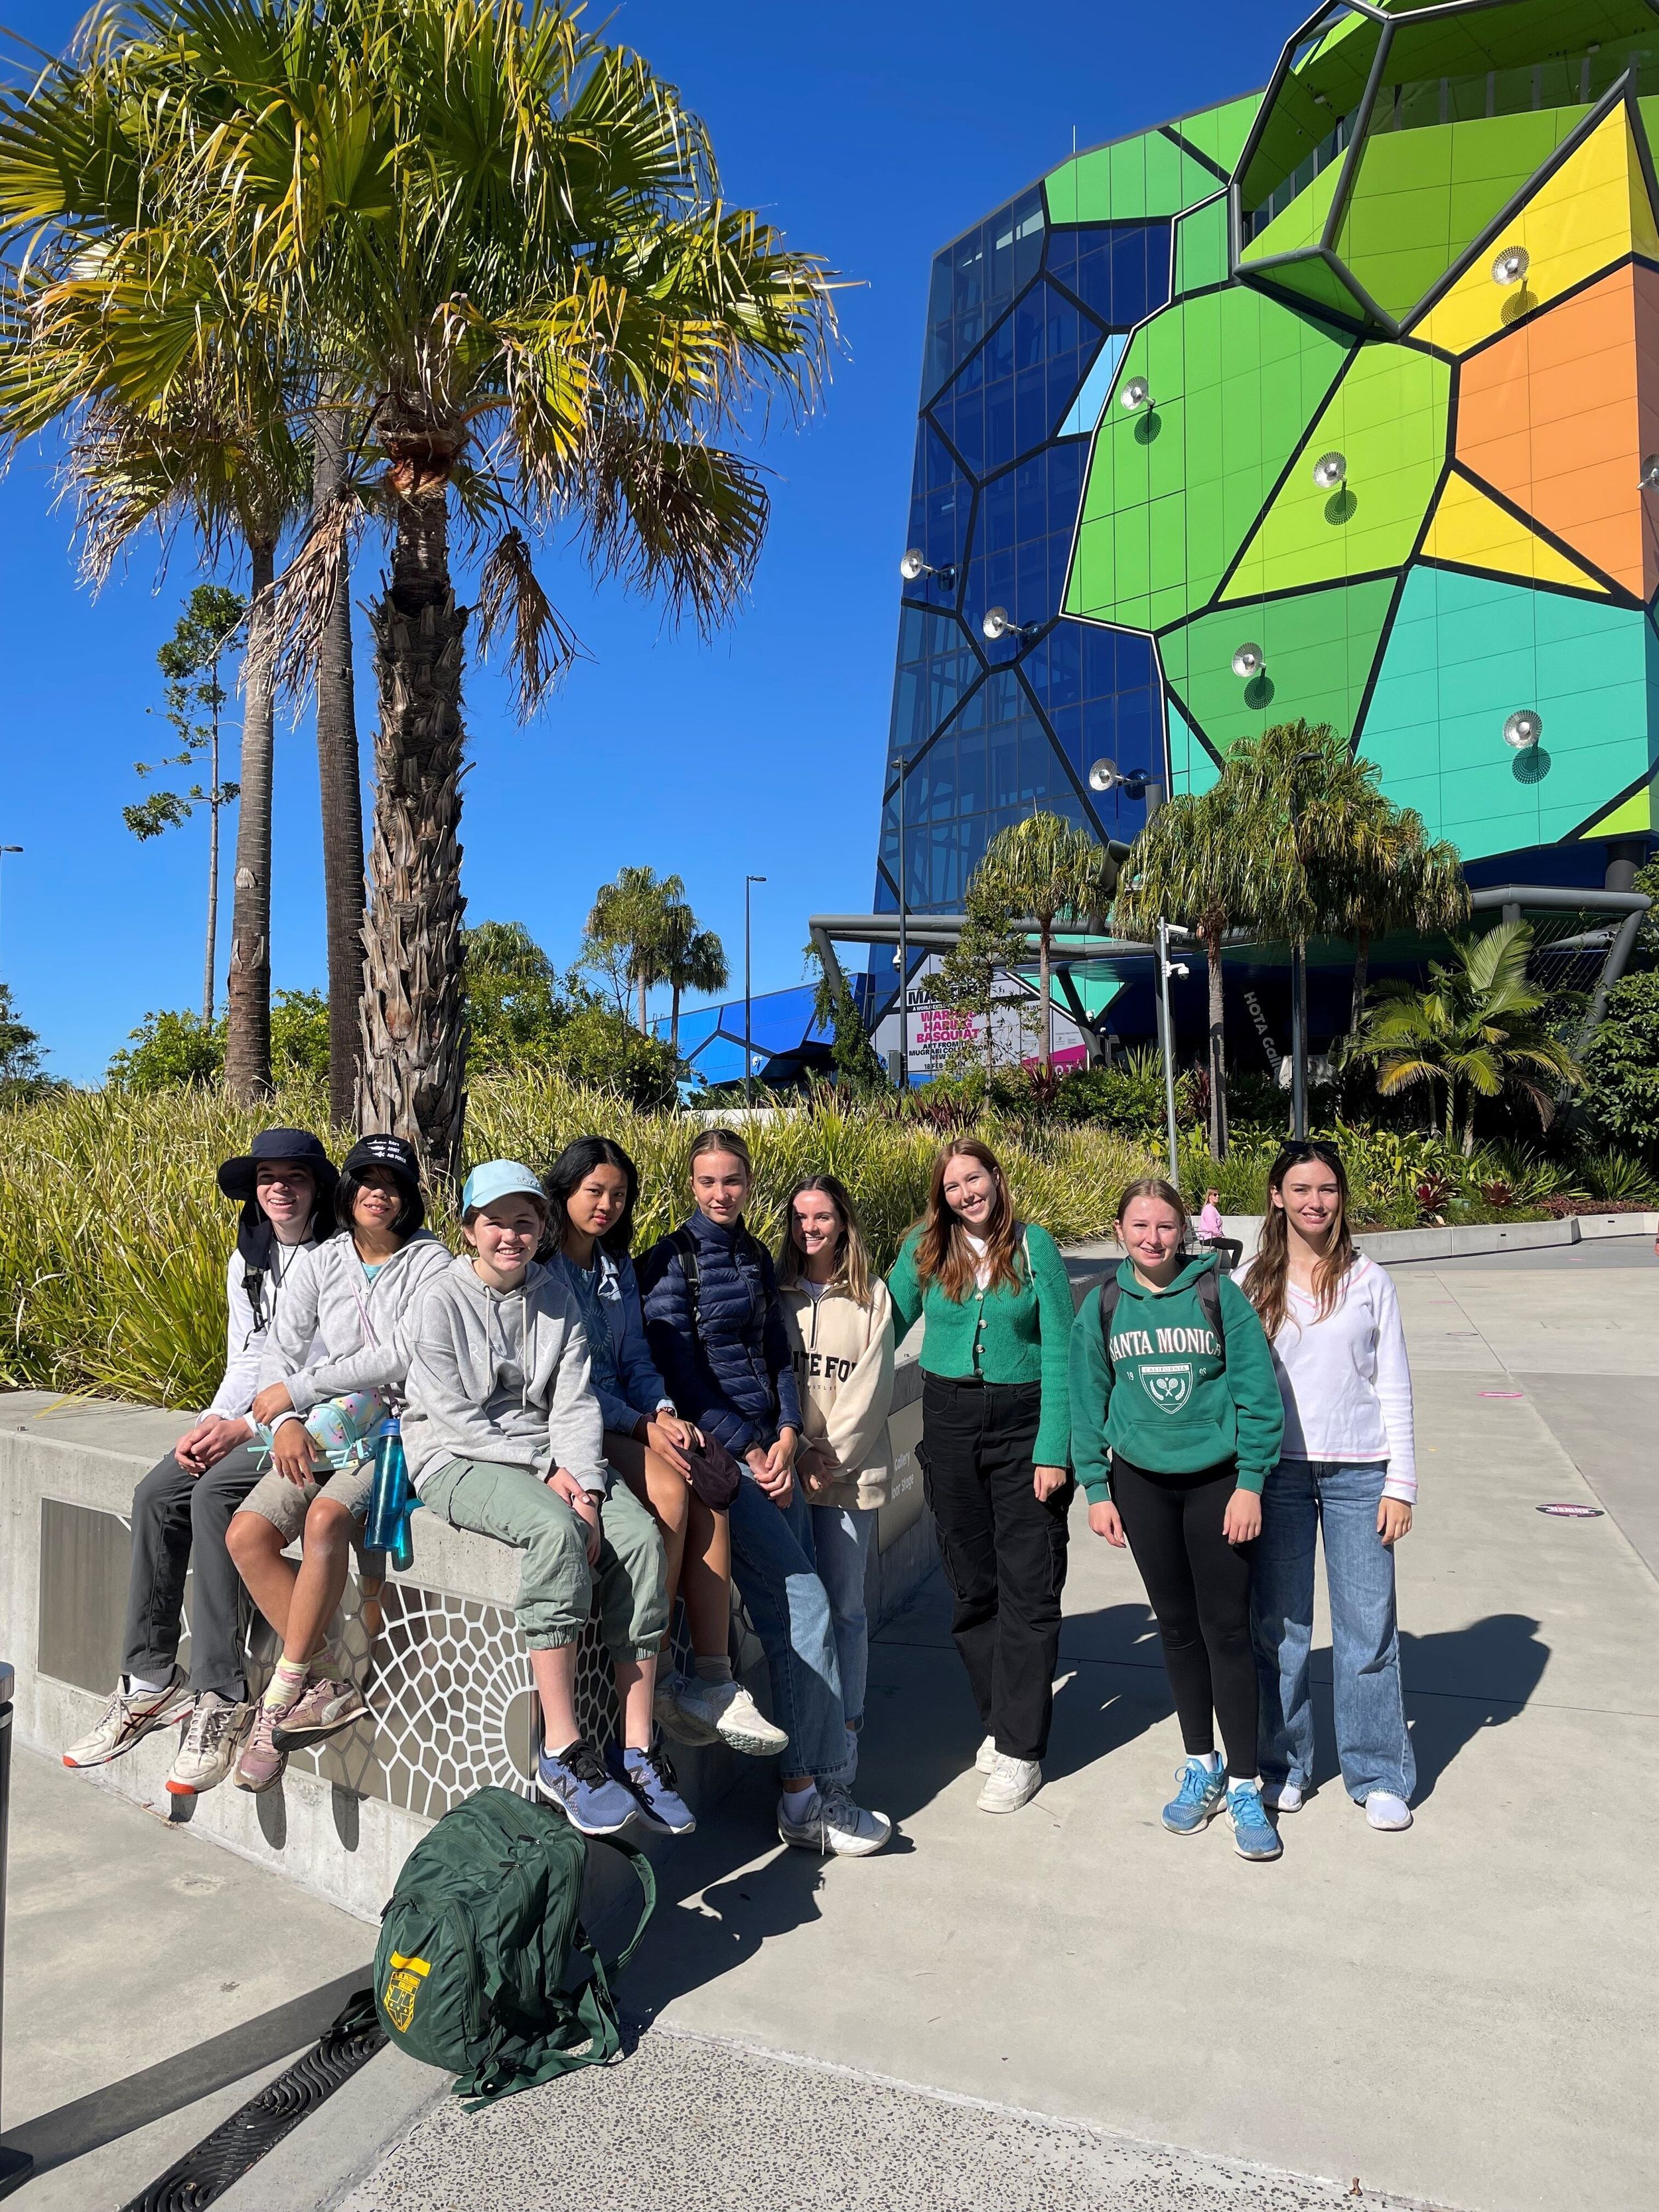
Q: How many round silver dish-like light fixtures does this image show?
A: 9